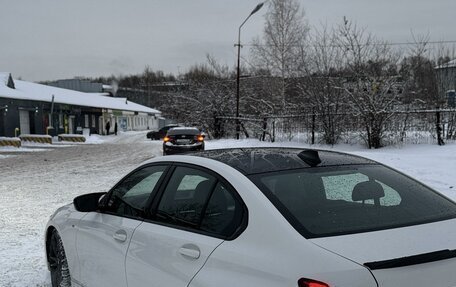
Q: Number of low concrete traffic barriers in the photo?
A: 3